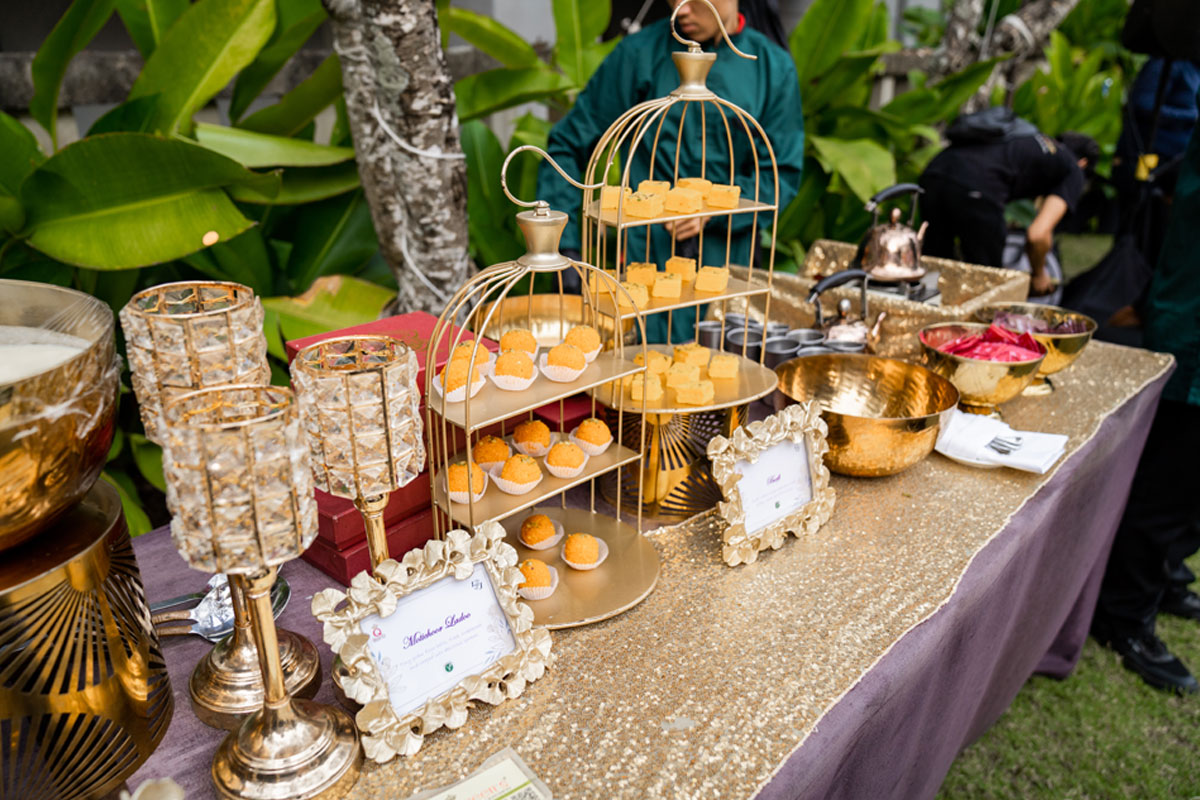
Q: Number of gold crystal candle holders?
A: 3